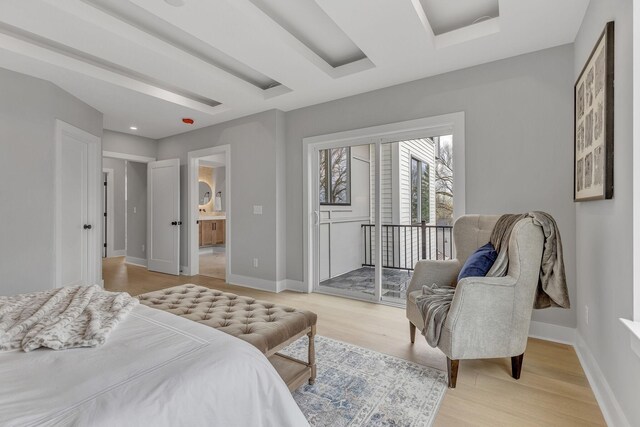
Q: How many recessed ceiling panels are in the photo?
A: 4